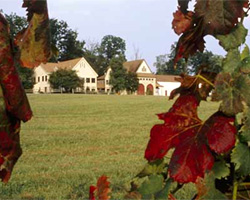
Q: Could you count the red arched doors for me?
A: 2